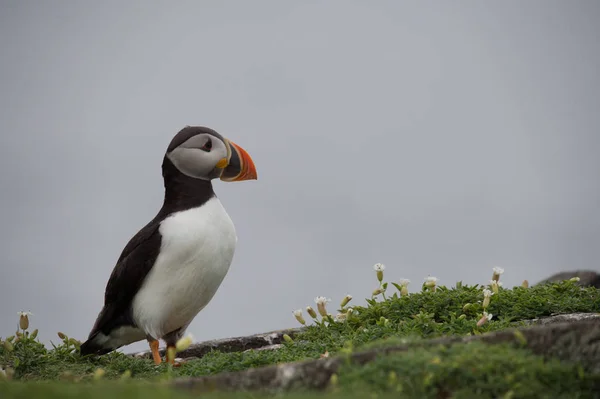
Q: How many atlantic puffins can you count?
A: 1